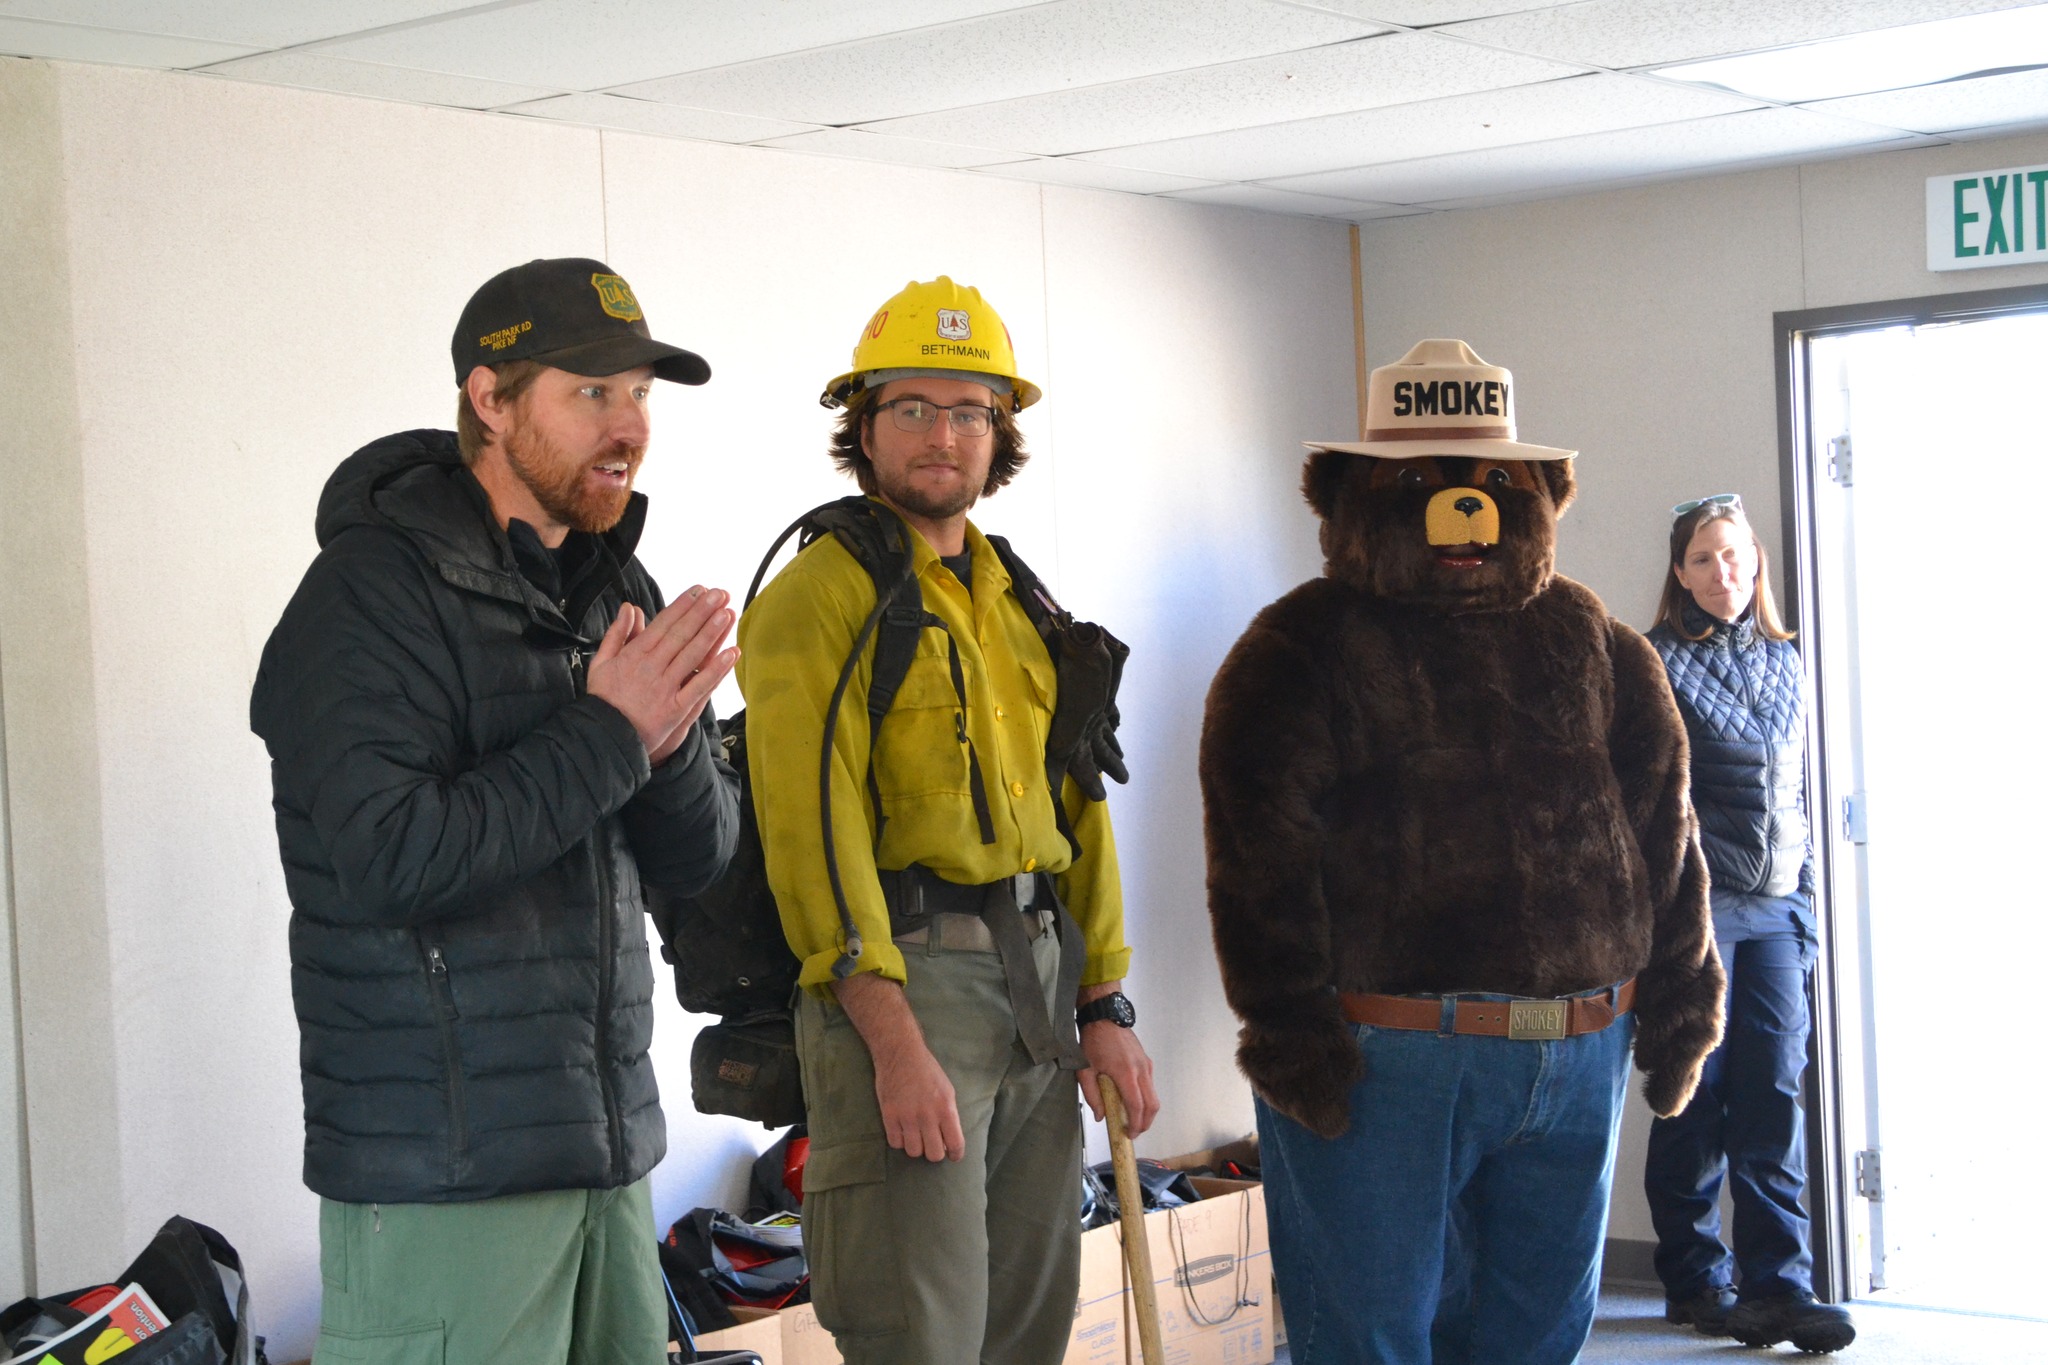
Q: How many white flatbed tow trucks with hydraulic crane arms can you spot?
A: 0